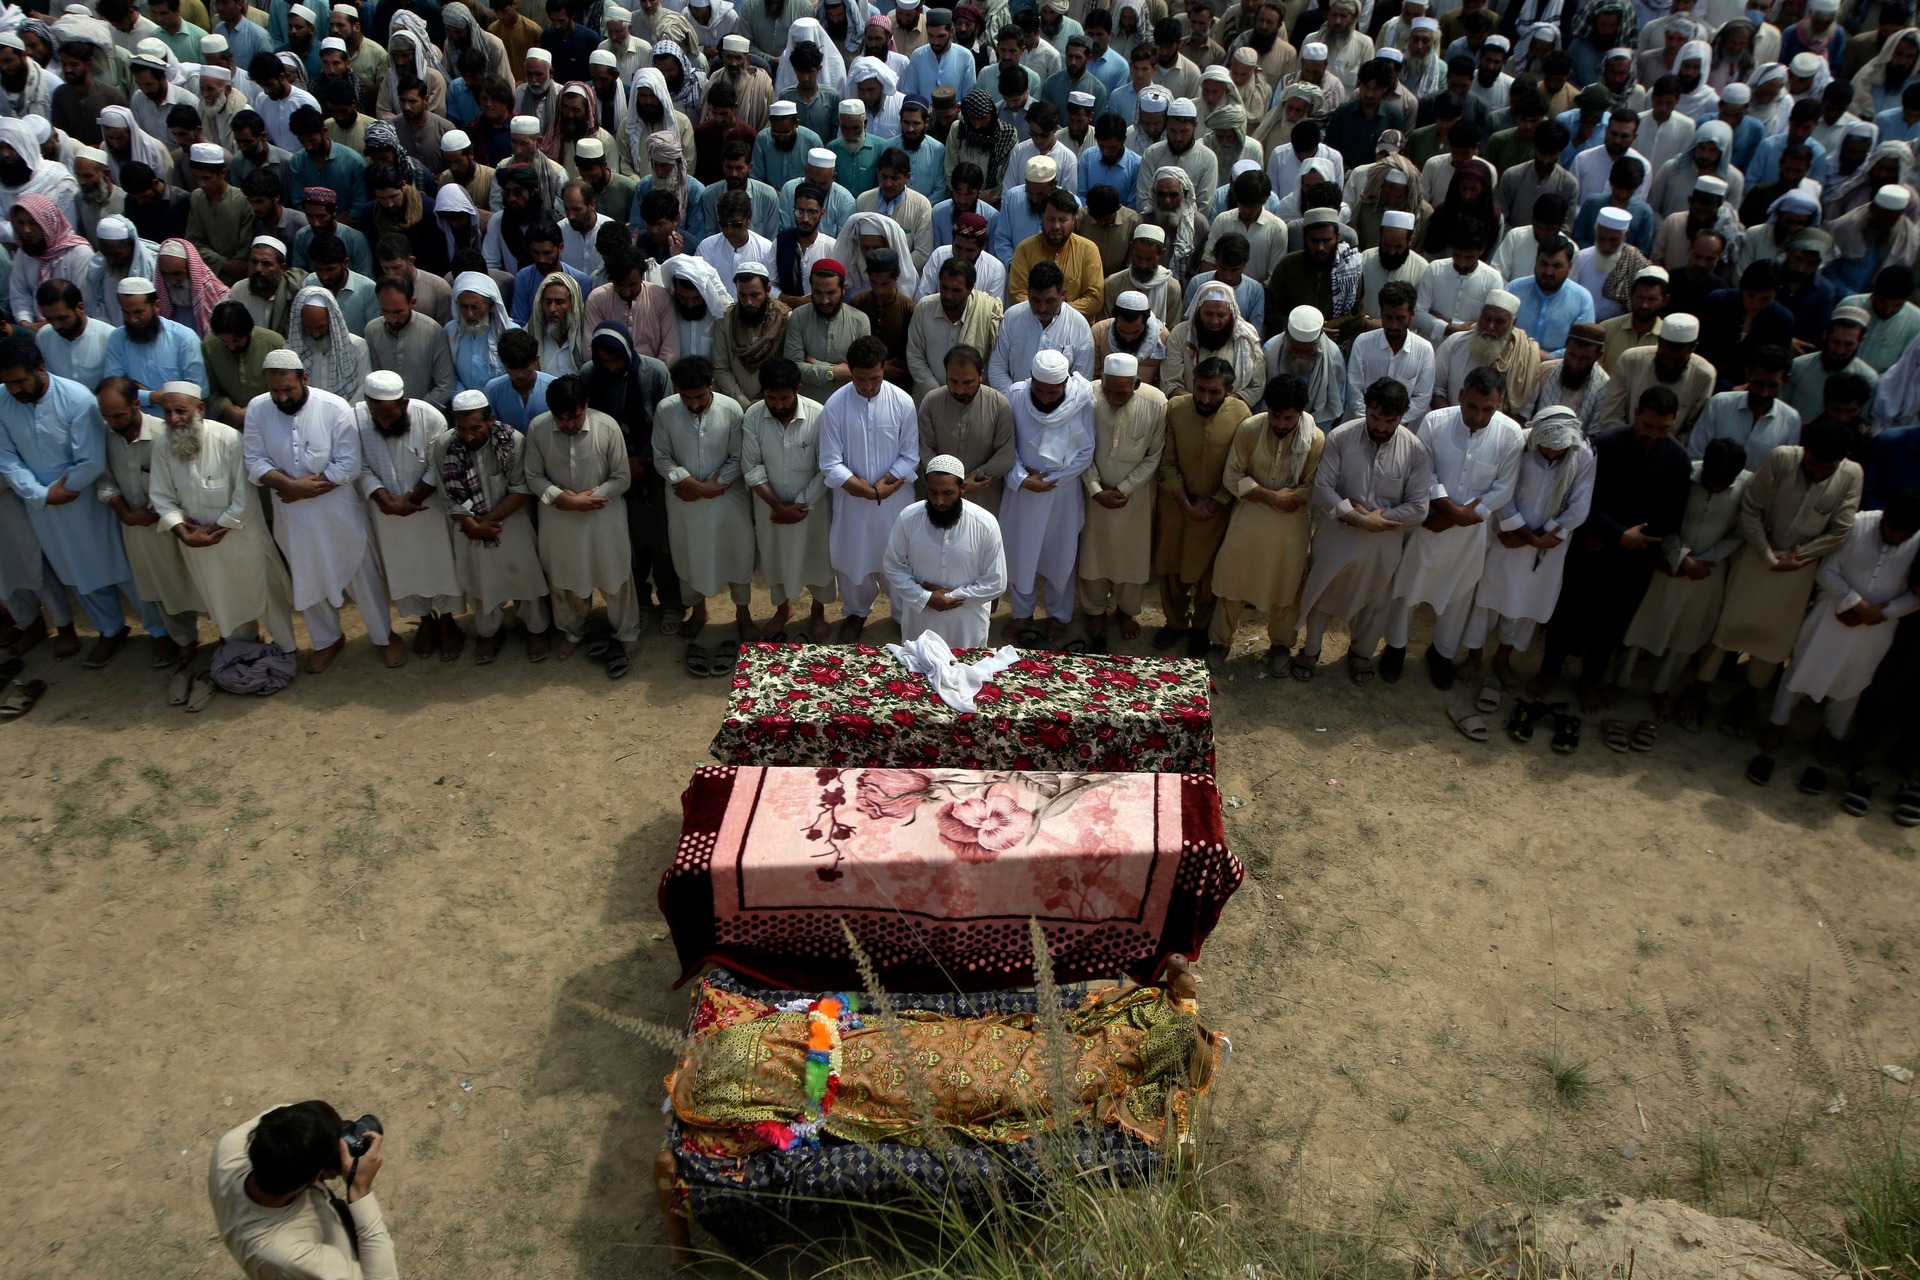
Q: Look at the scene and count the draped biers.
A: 3